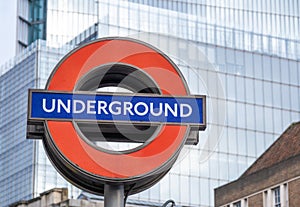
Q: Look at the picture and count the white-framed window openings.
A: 2